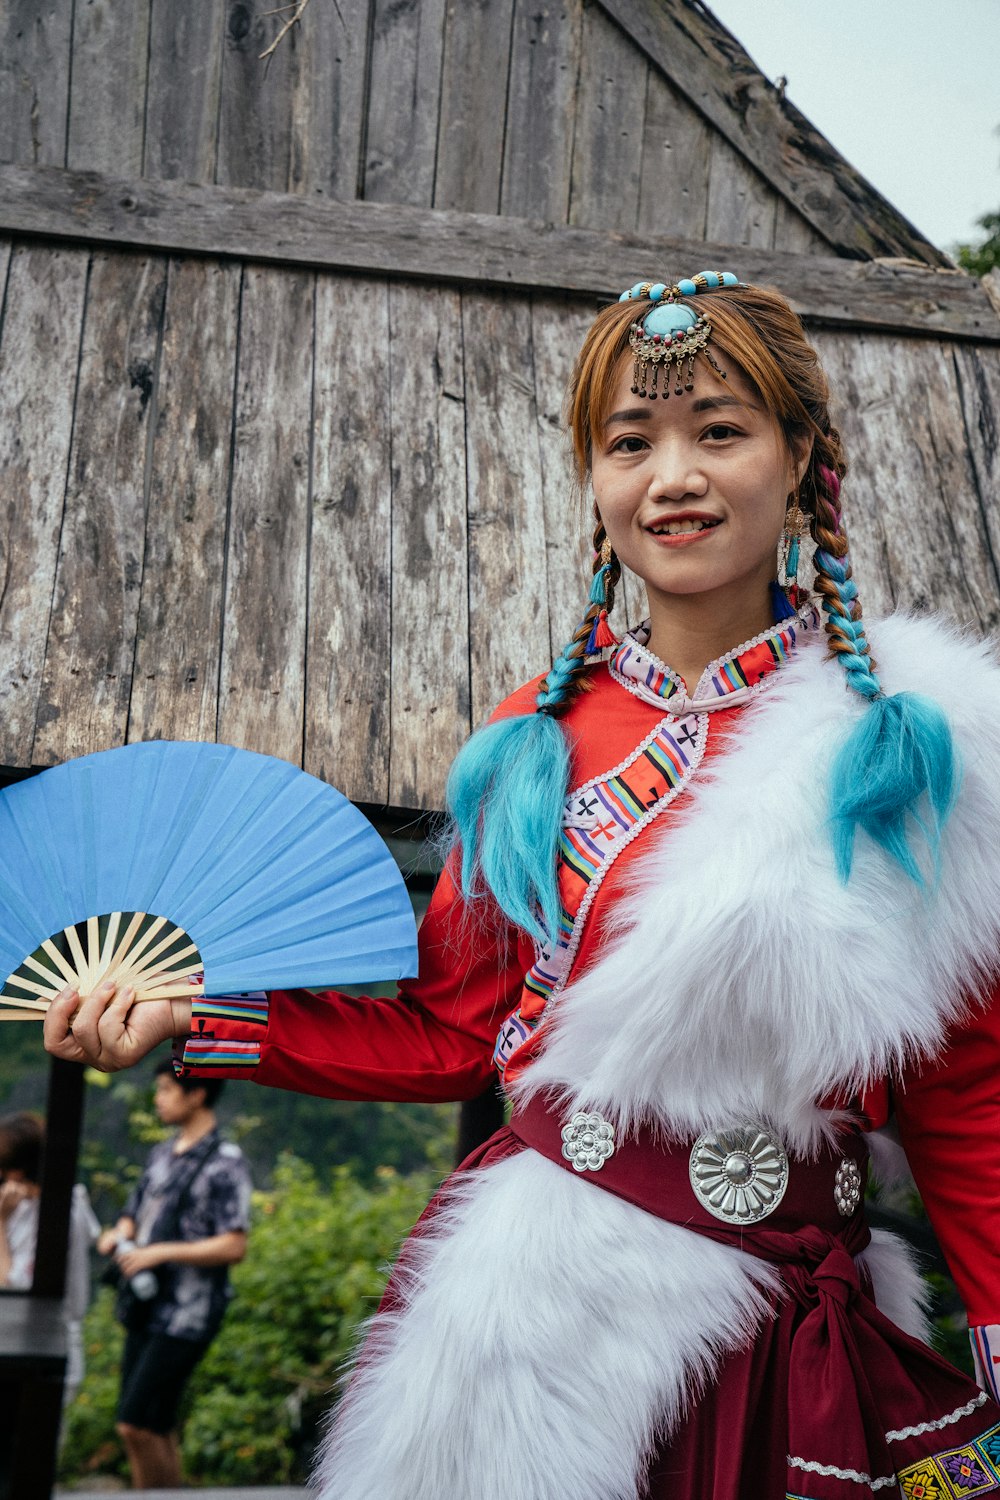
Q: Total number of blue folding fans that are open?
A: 1